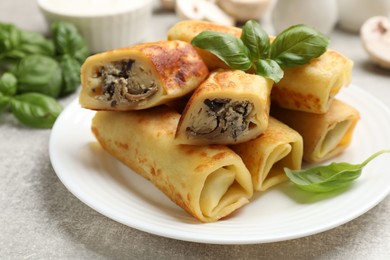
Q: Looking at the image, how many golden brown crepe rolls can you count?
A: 7